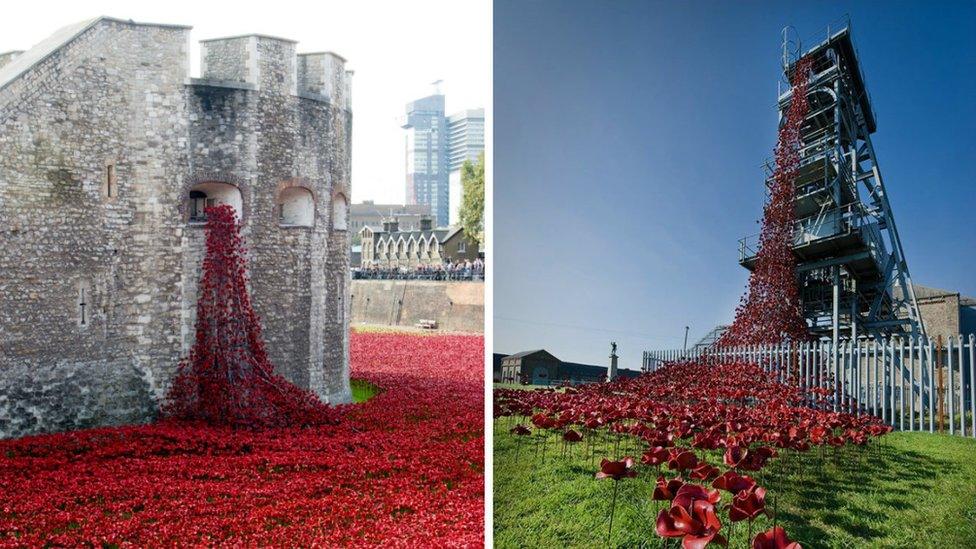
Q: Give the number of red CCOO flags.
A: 0